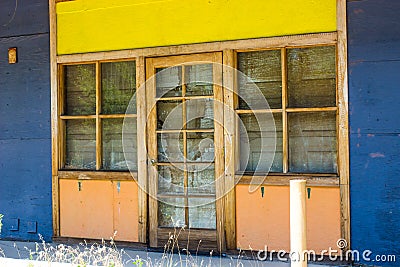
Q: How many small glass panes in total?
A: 10